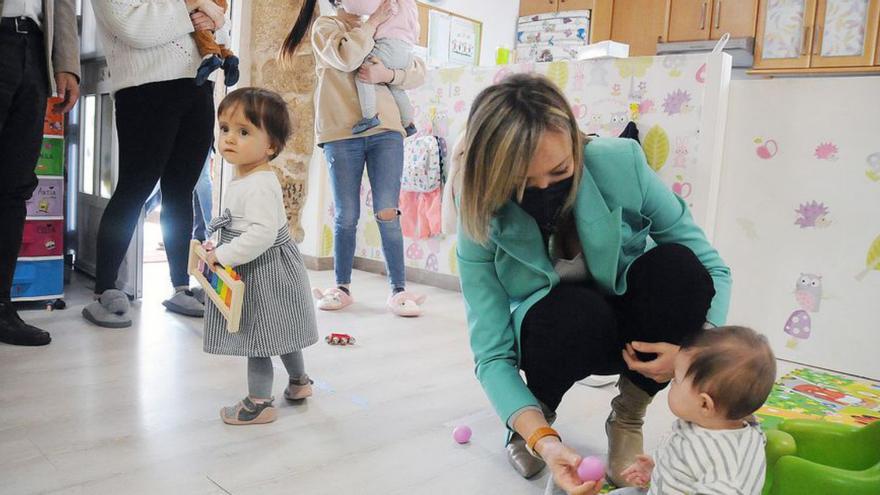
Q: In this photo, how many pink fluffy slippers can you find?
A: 2